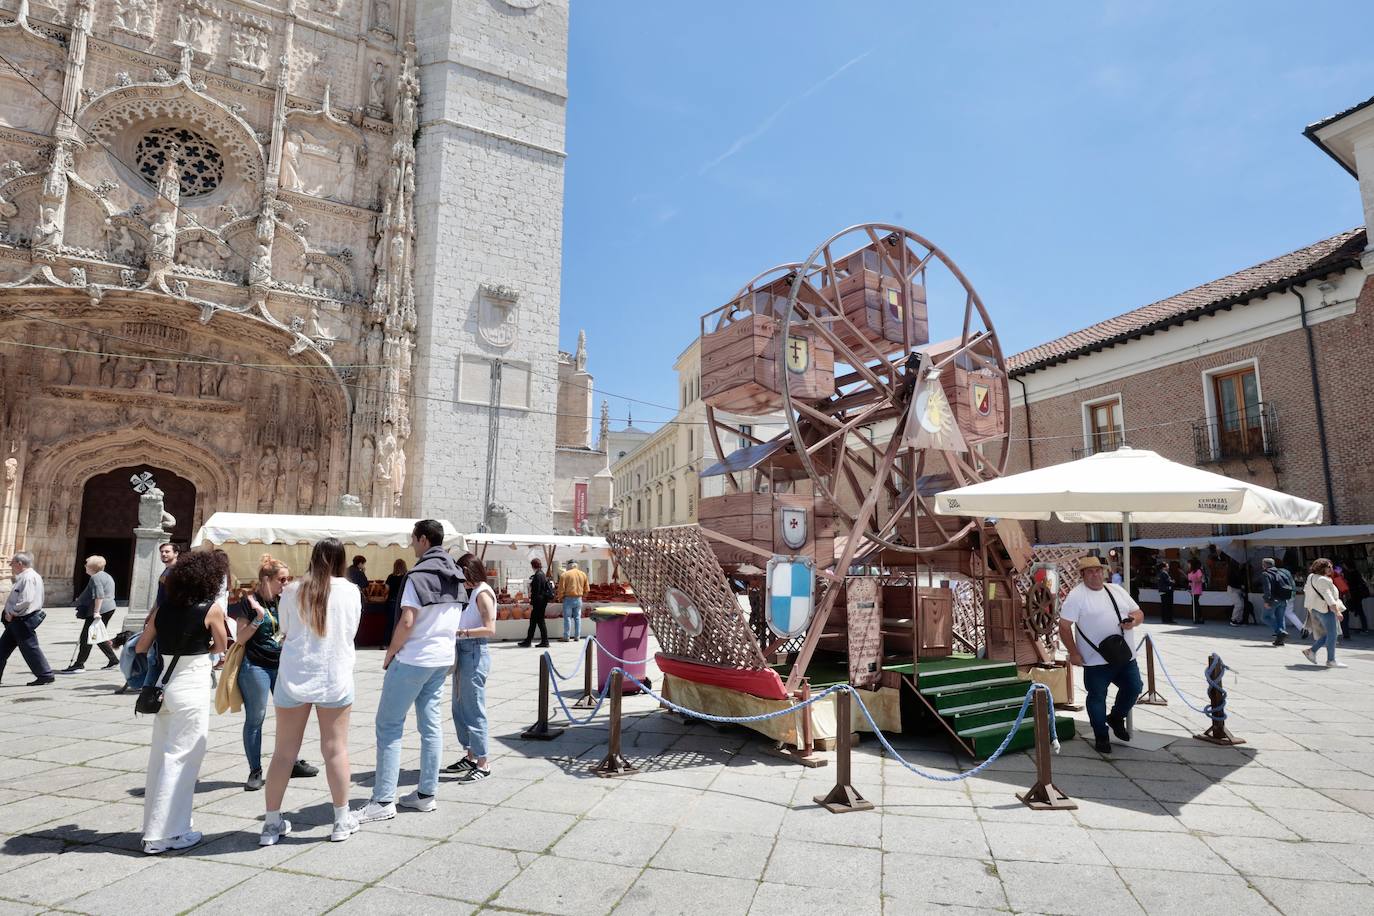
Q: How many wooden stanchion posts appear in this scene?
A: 7